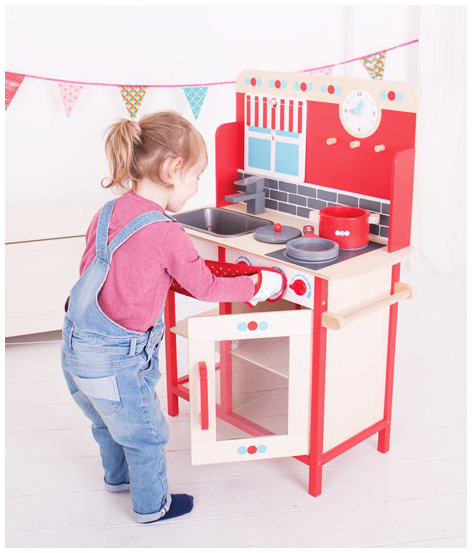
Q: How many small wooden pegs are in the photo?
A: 3